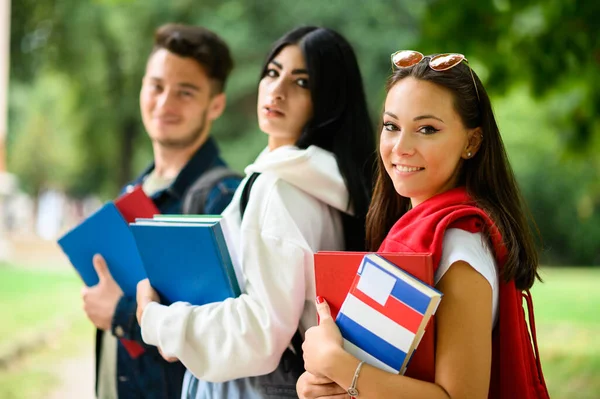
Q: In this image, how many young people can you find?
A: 3